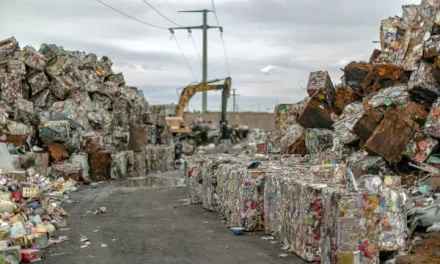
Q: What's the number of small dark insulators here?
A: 3